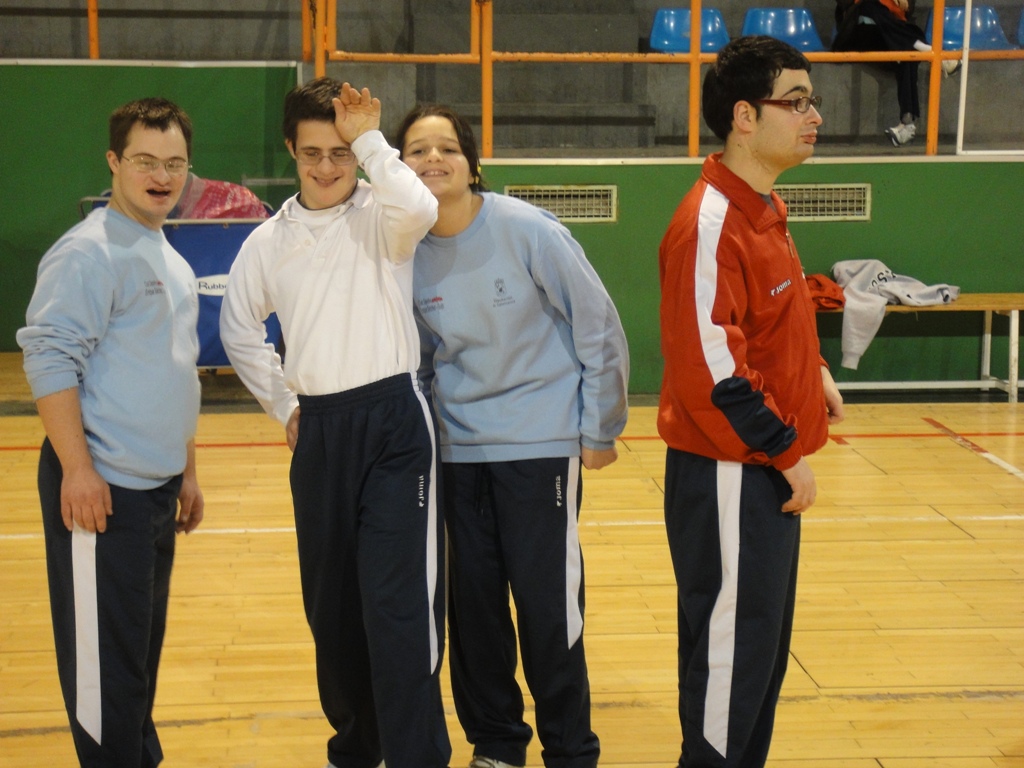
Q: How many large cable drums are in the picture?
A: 0